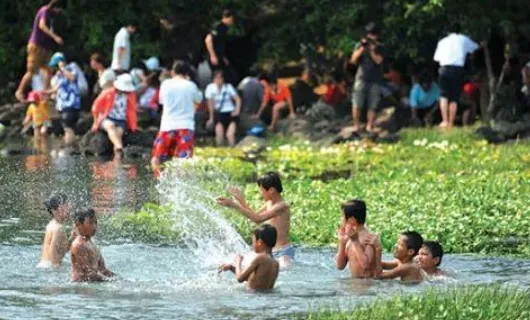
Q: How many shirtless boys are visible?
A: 7